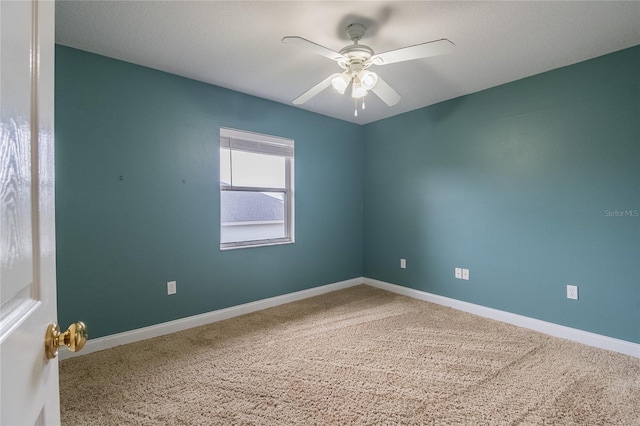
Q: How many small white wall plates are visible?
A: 5